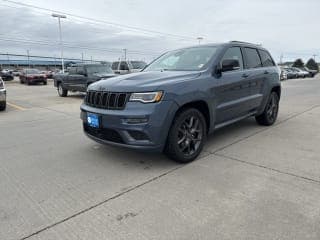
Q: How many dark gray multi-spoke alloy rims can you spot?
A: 2